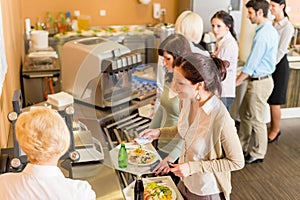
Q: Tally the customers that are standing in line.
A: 6